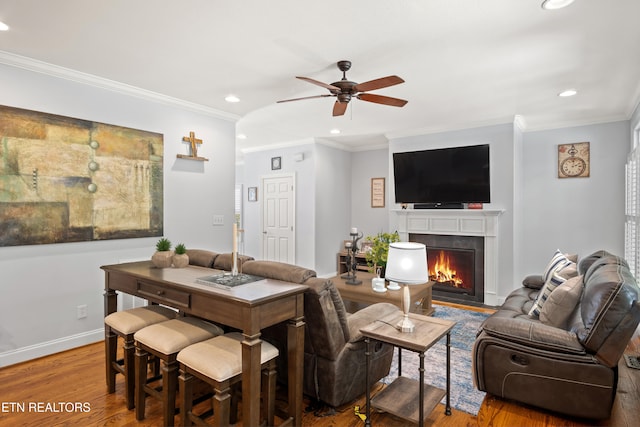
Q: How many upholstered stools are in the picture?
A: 3